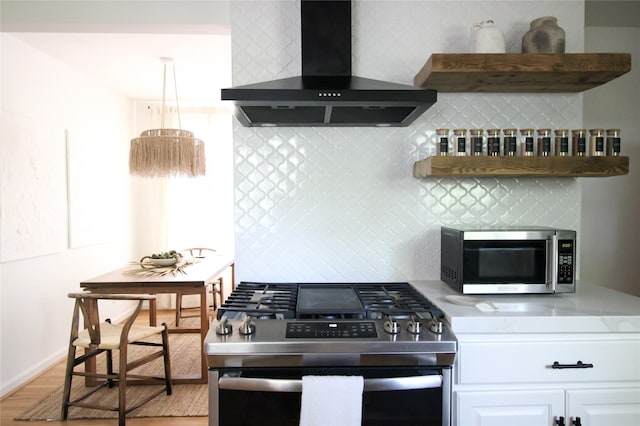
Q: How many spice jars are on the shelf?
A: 11